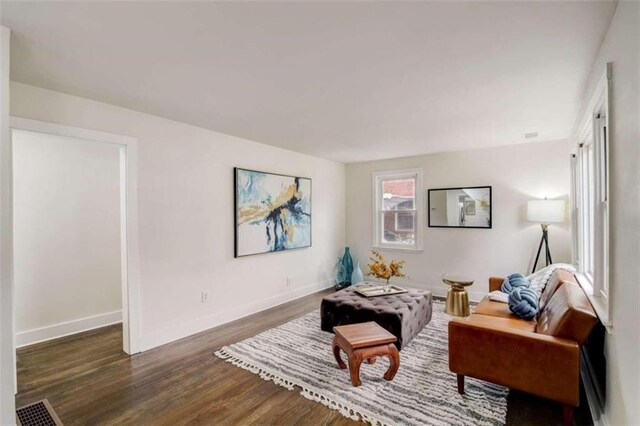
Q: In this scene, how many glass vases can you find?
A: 4